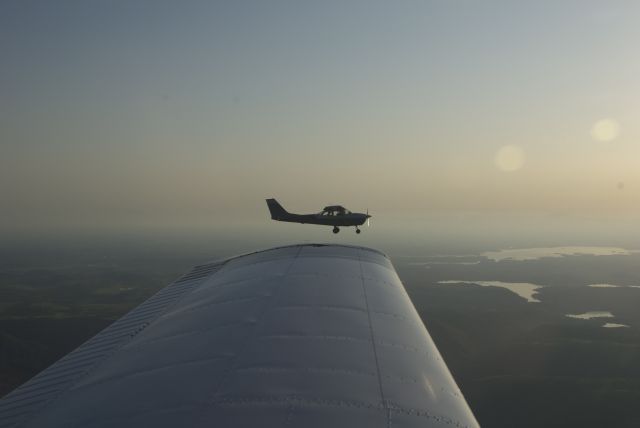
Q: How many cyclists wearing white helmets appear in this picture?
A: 0